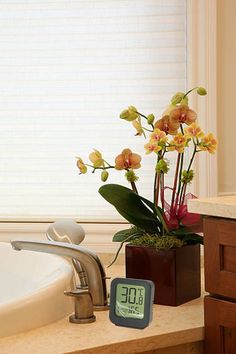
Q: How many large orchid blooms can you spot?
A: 3